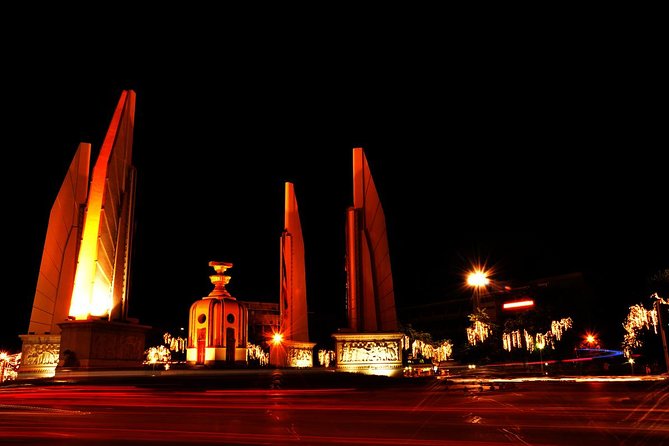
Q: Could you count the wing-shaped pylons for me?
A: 4